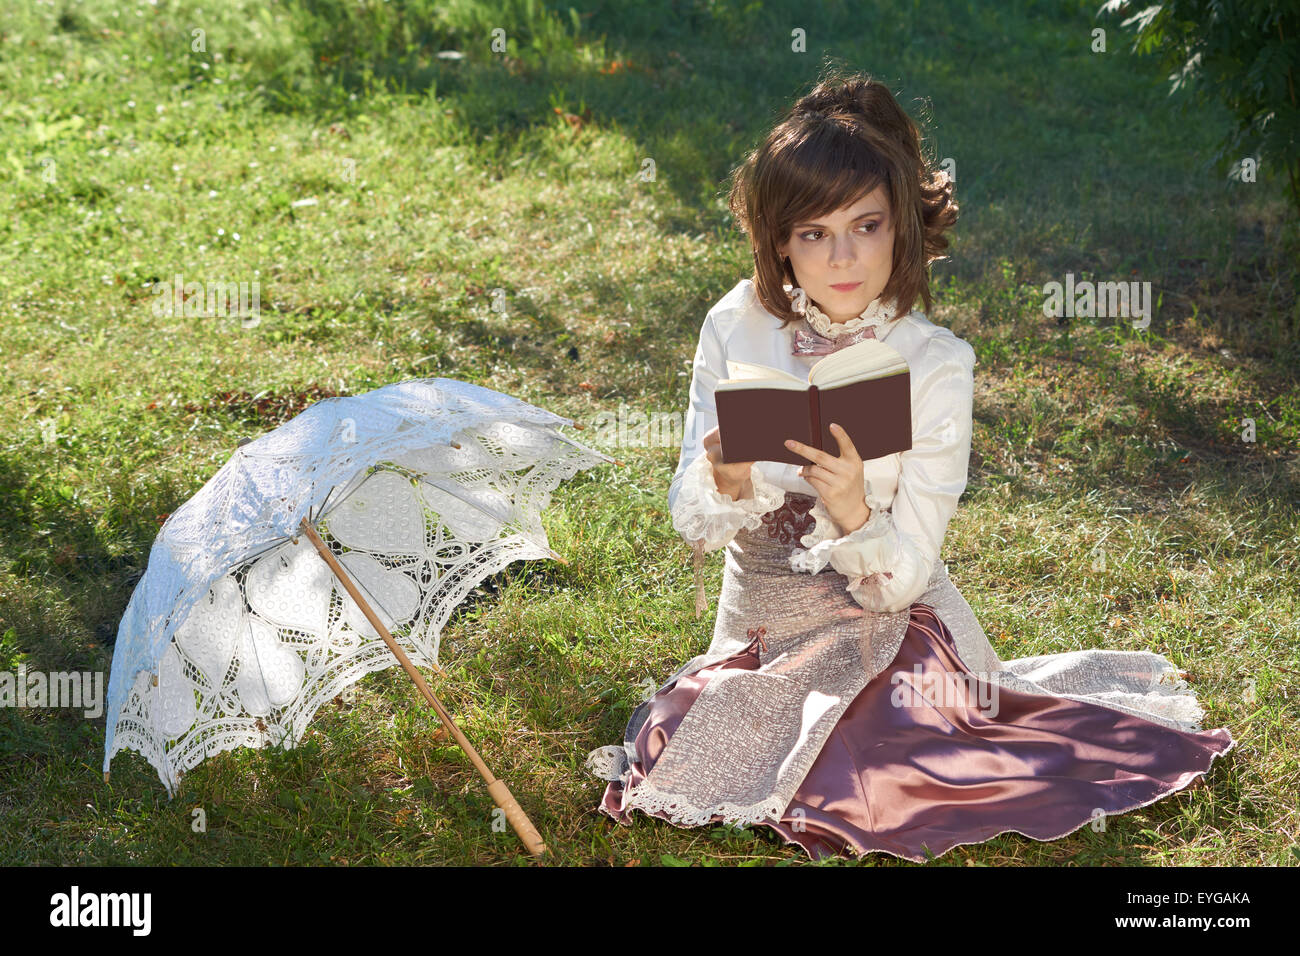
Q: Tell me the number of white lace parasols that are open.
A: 1